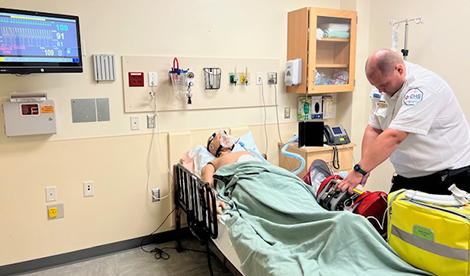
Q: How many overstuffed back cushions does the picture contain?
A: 0